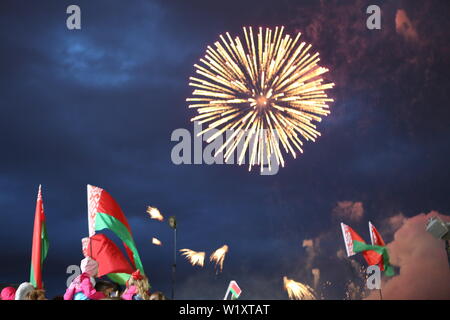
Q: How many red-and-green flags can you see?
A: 6